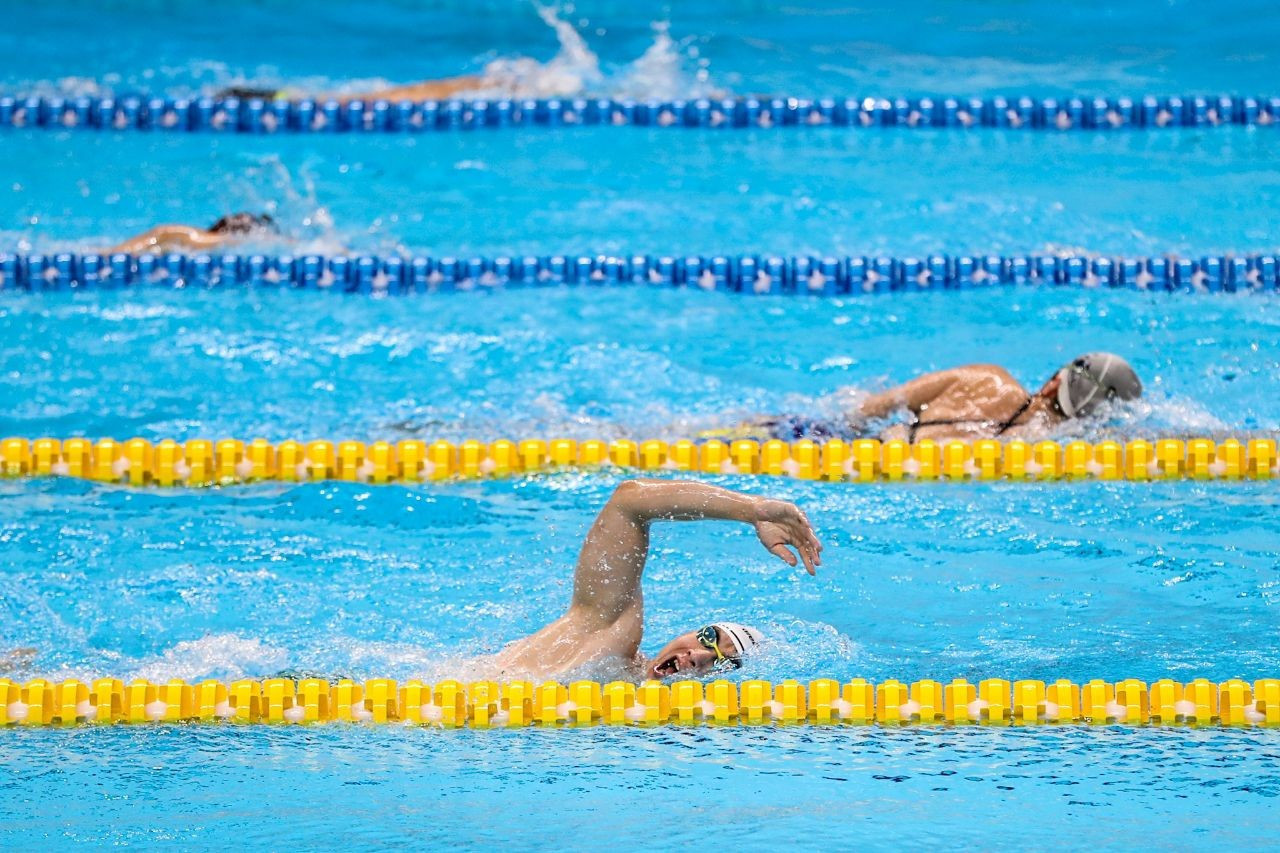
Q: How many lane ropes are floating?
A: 4